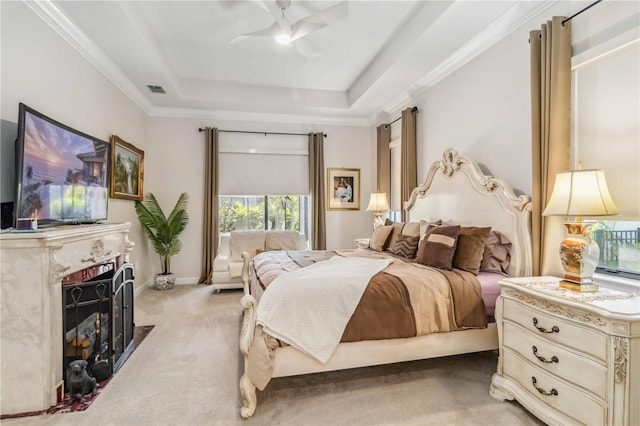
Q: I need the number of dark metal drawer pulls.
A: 3